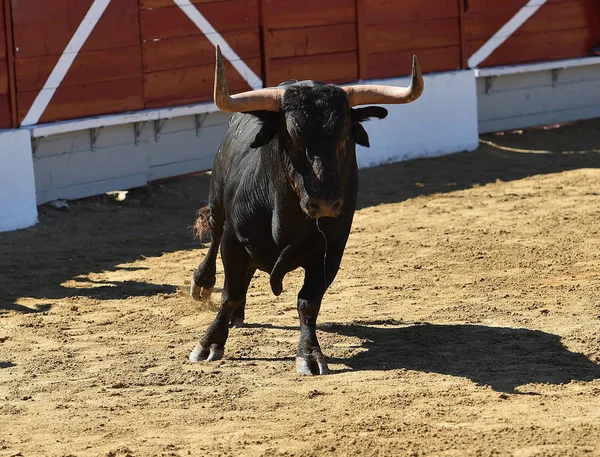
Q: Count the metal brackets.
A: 7